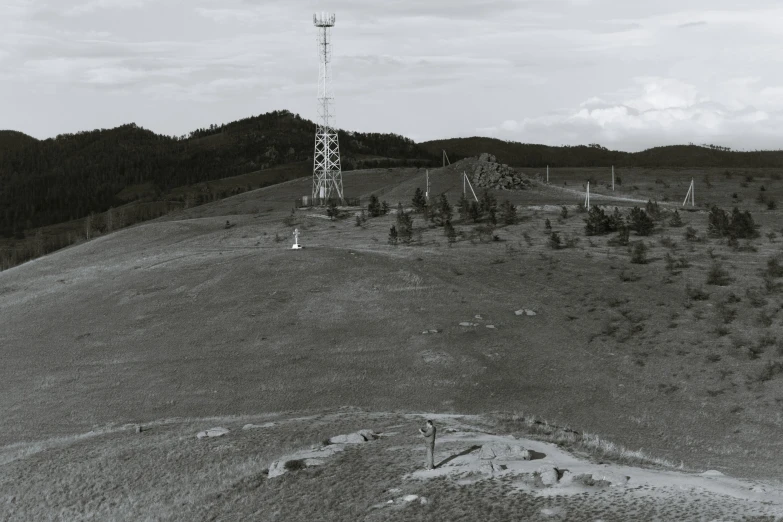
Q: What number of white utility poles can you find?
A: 7